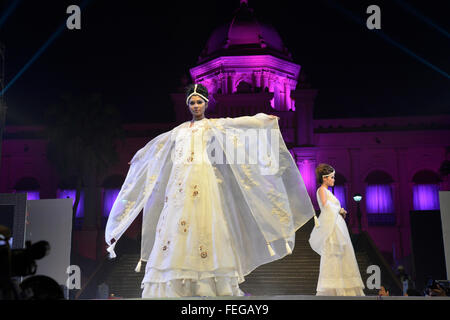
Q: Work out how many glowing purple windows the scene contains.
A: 6